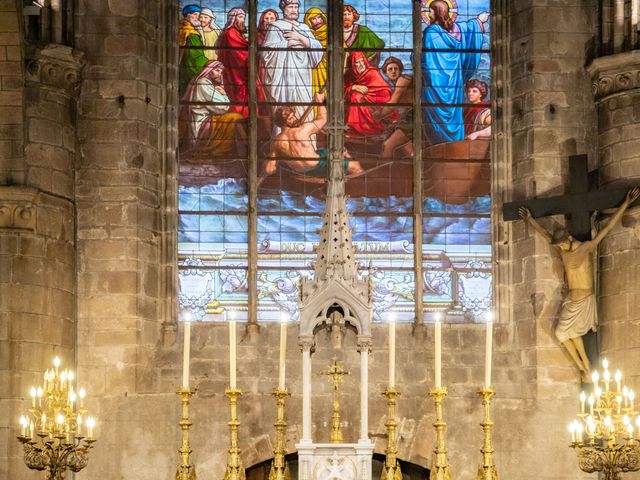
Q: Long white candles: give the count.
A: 6